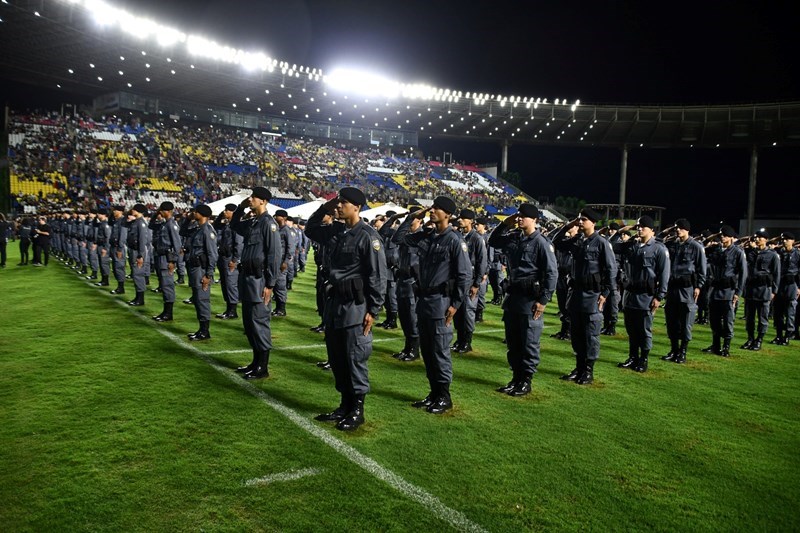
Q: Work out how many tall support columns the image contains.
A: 3